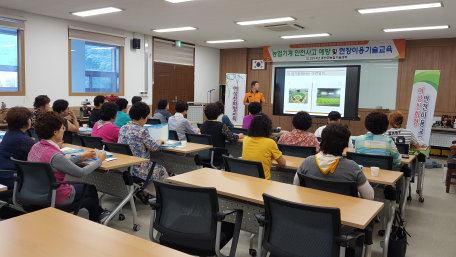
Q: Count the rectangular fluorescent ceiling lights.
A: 8